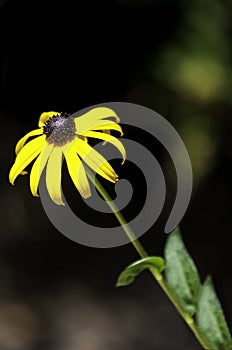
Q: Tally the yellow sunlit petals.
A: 10